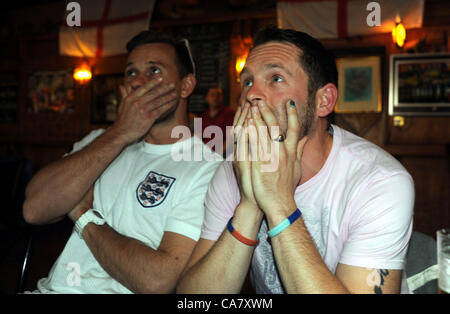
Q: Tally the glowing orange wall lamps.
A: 3